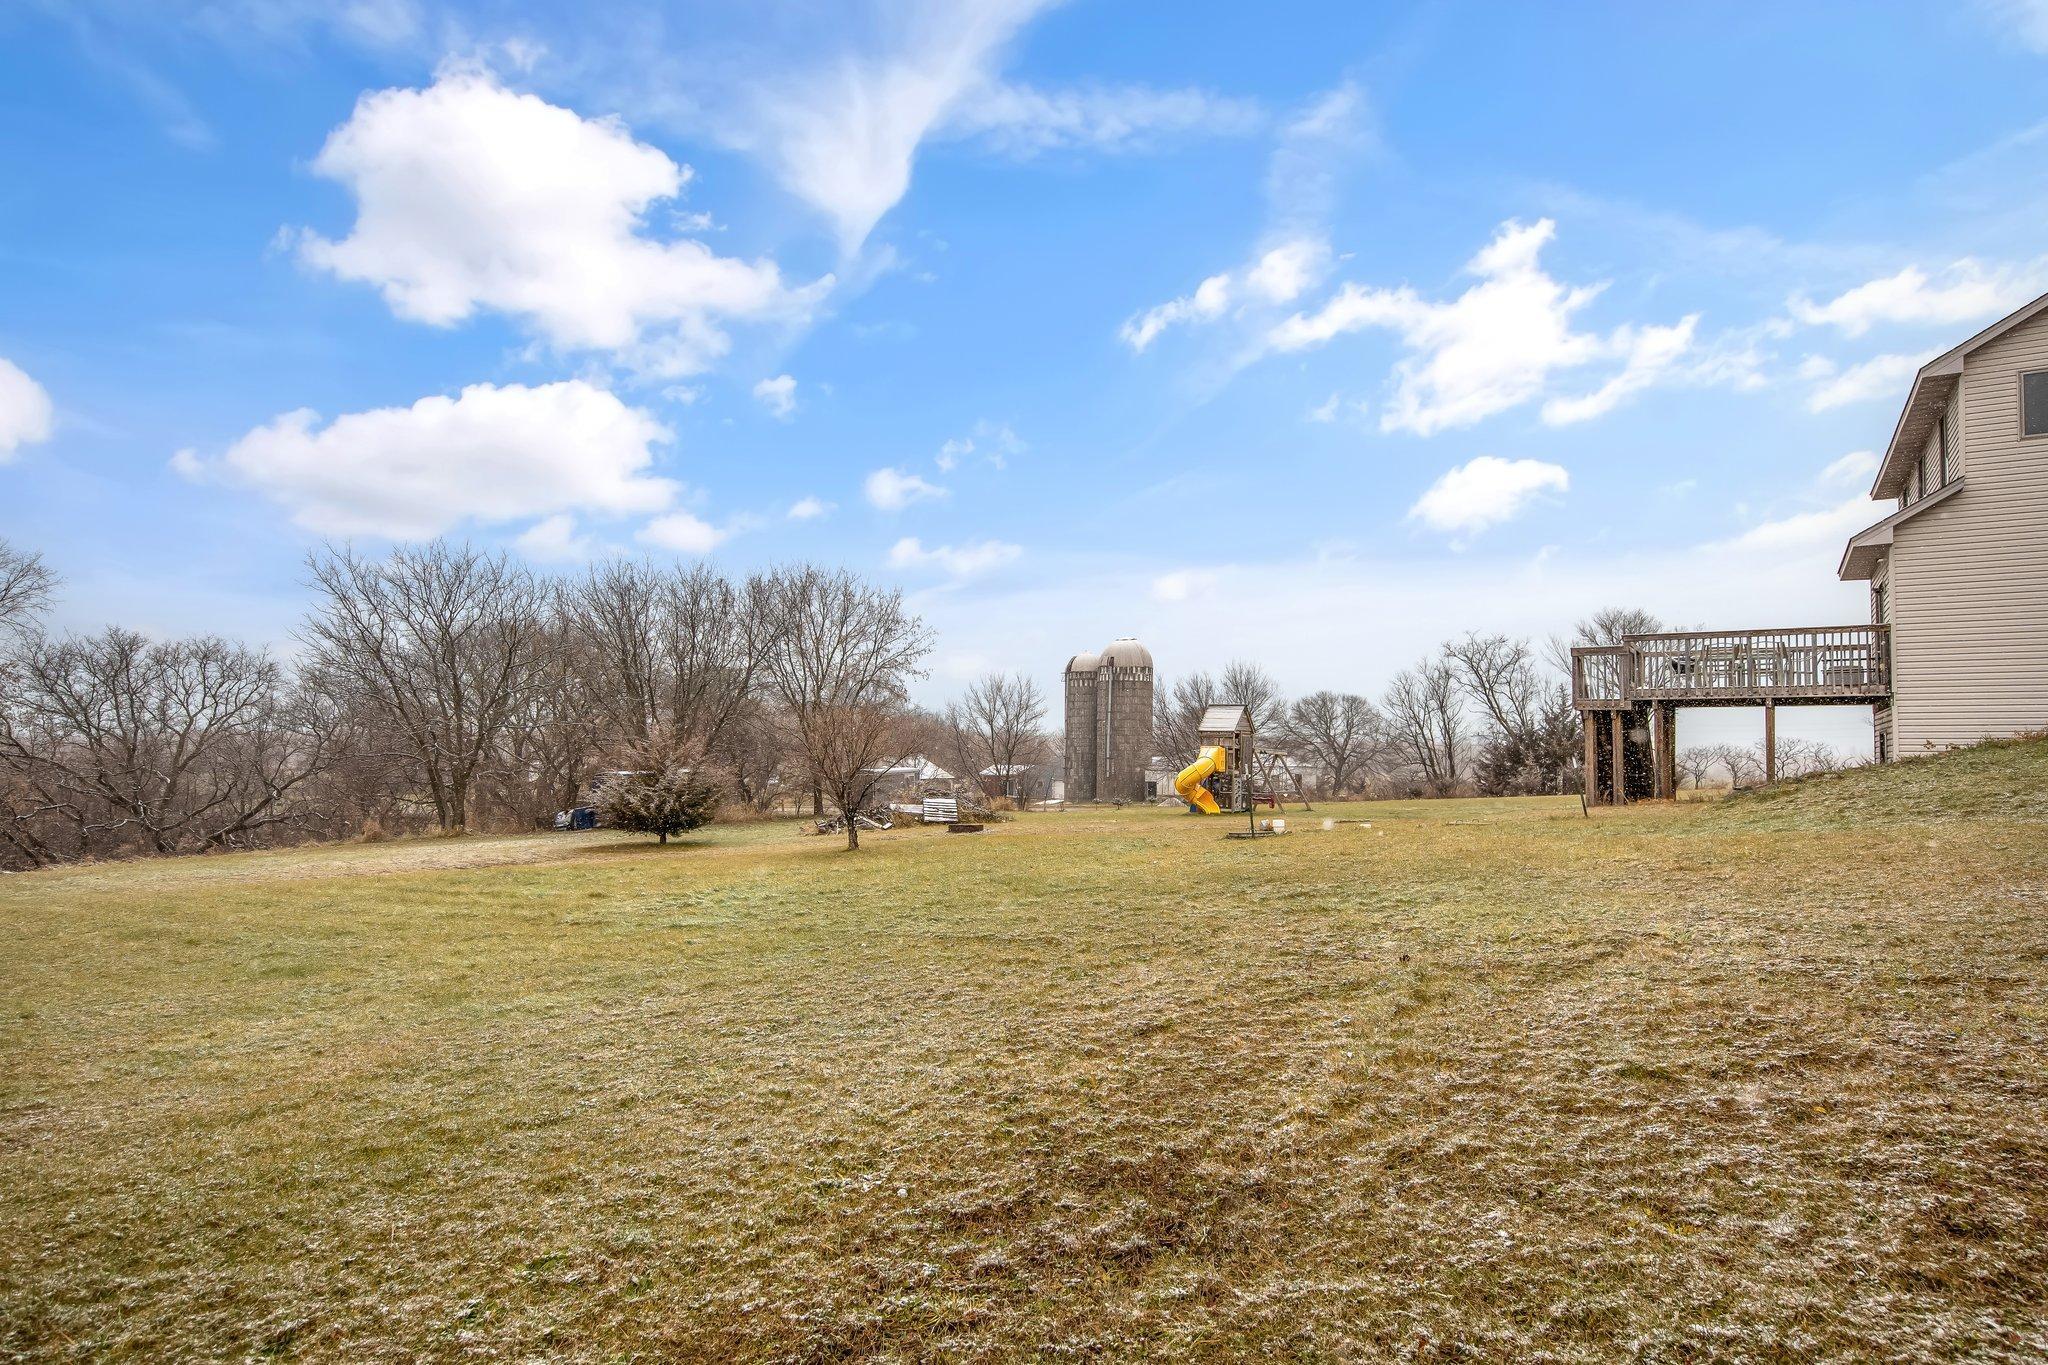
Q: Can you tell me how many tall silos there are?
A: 2